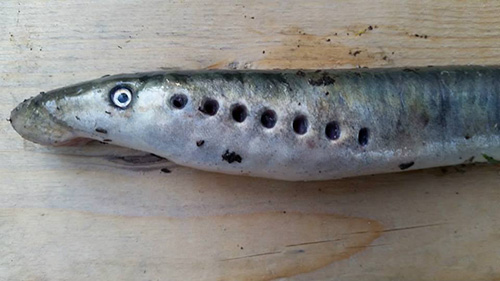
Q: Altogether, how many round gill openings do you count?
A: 7